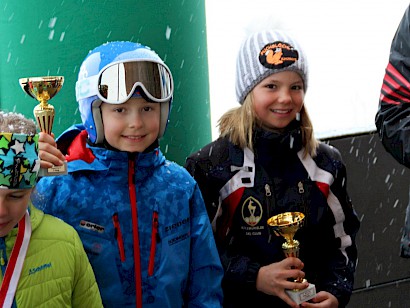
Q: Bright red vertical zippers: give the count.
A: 3